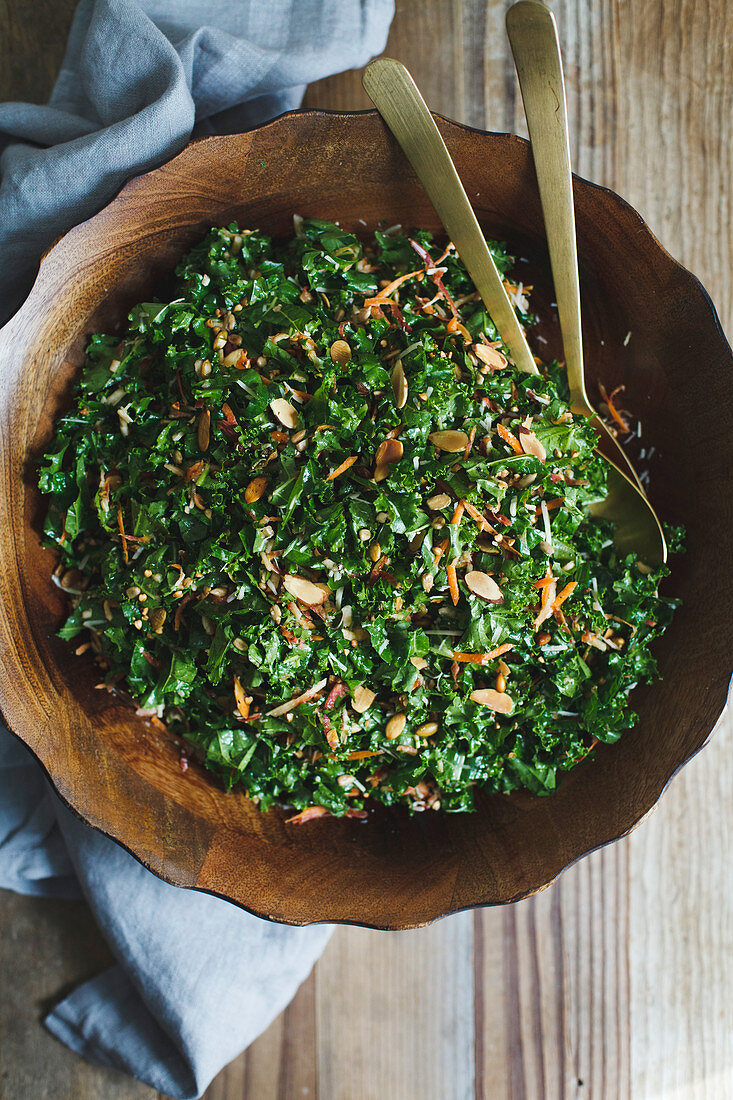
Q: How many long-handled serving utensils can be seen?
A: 2